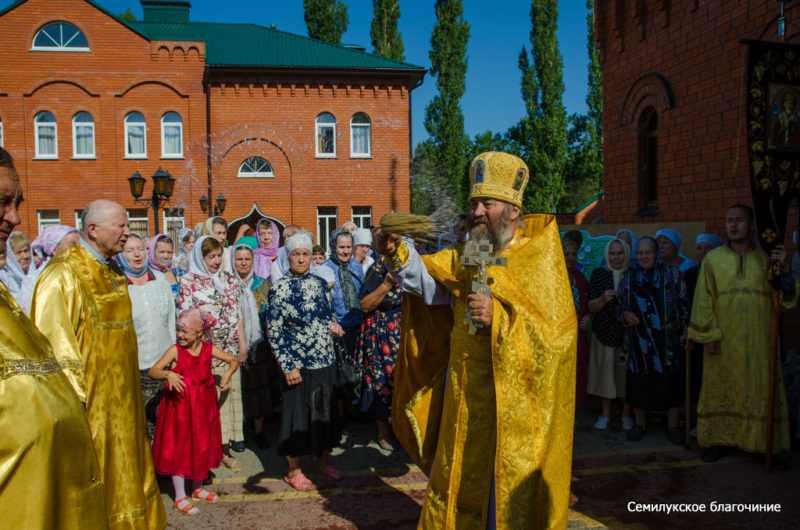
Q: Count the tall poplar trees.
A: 5